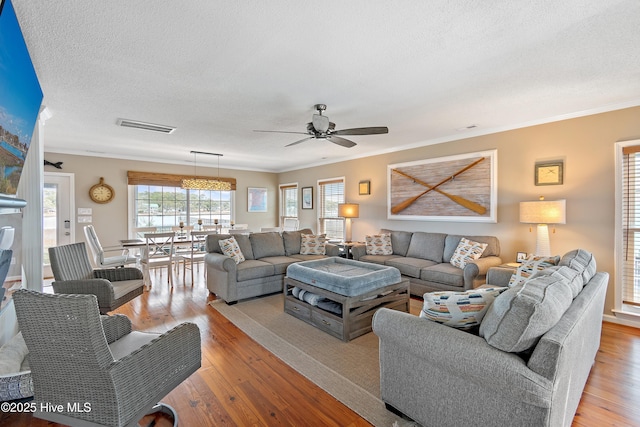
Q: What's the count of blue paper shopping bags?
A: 0